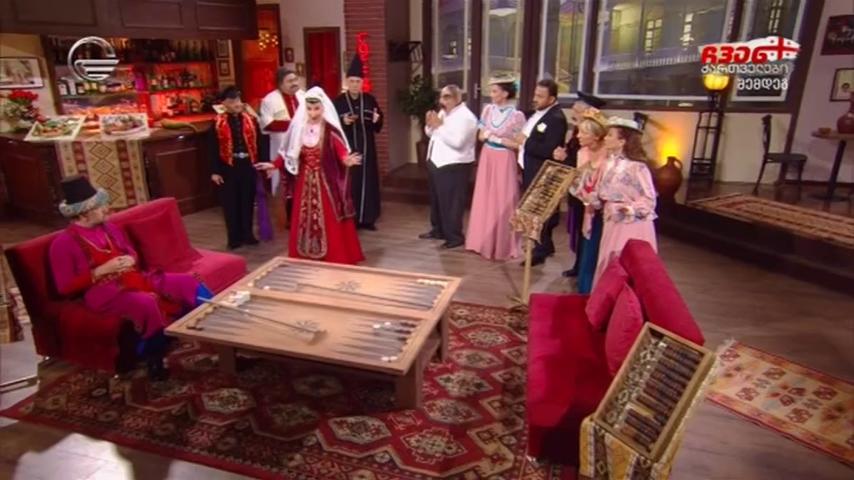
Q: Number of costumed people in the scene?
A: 11